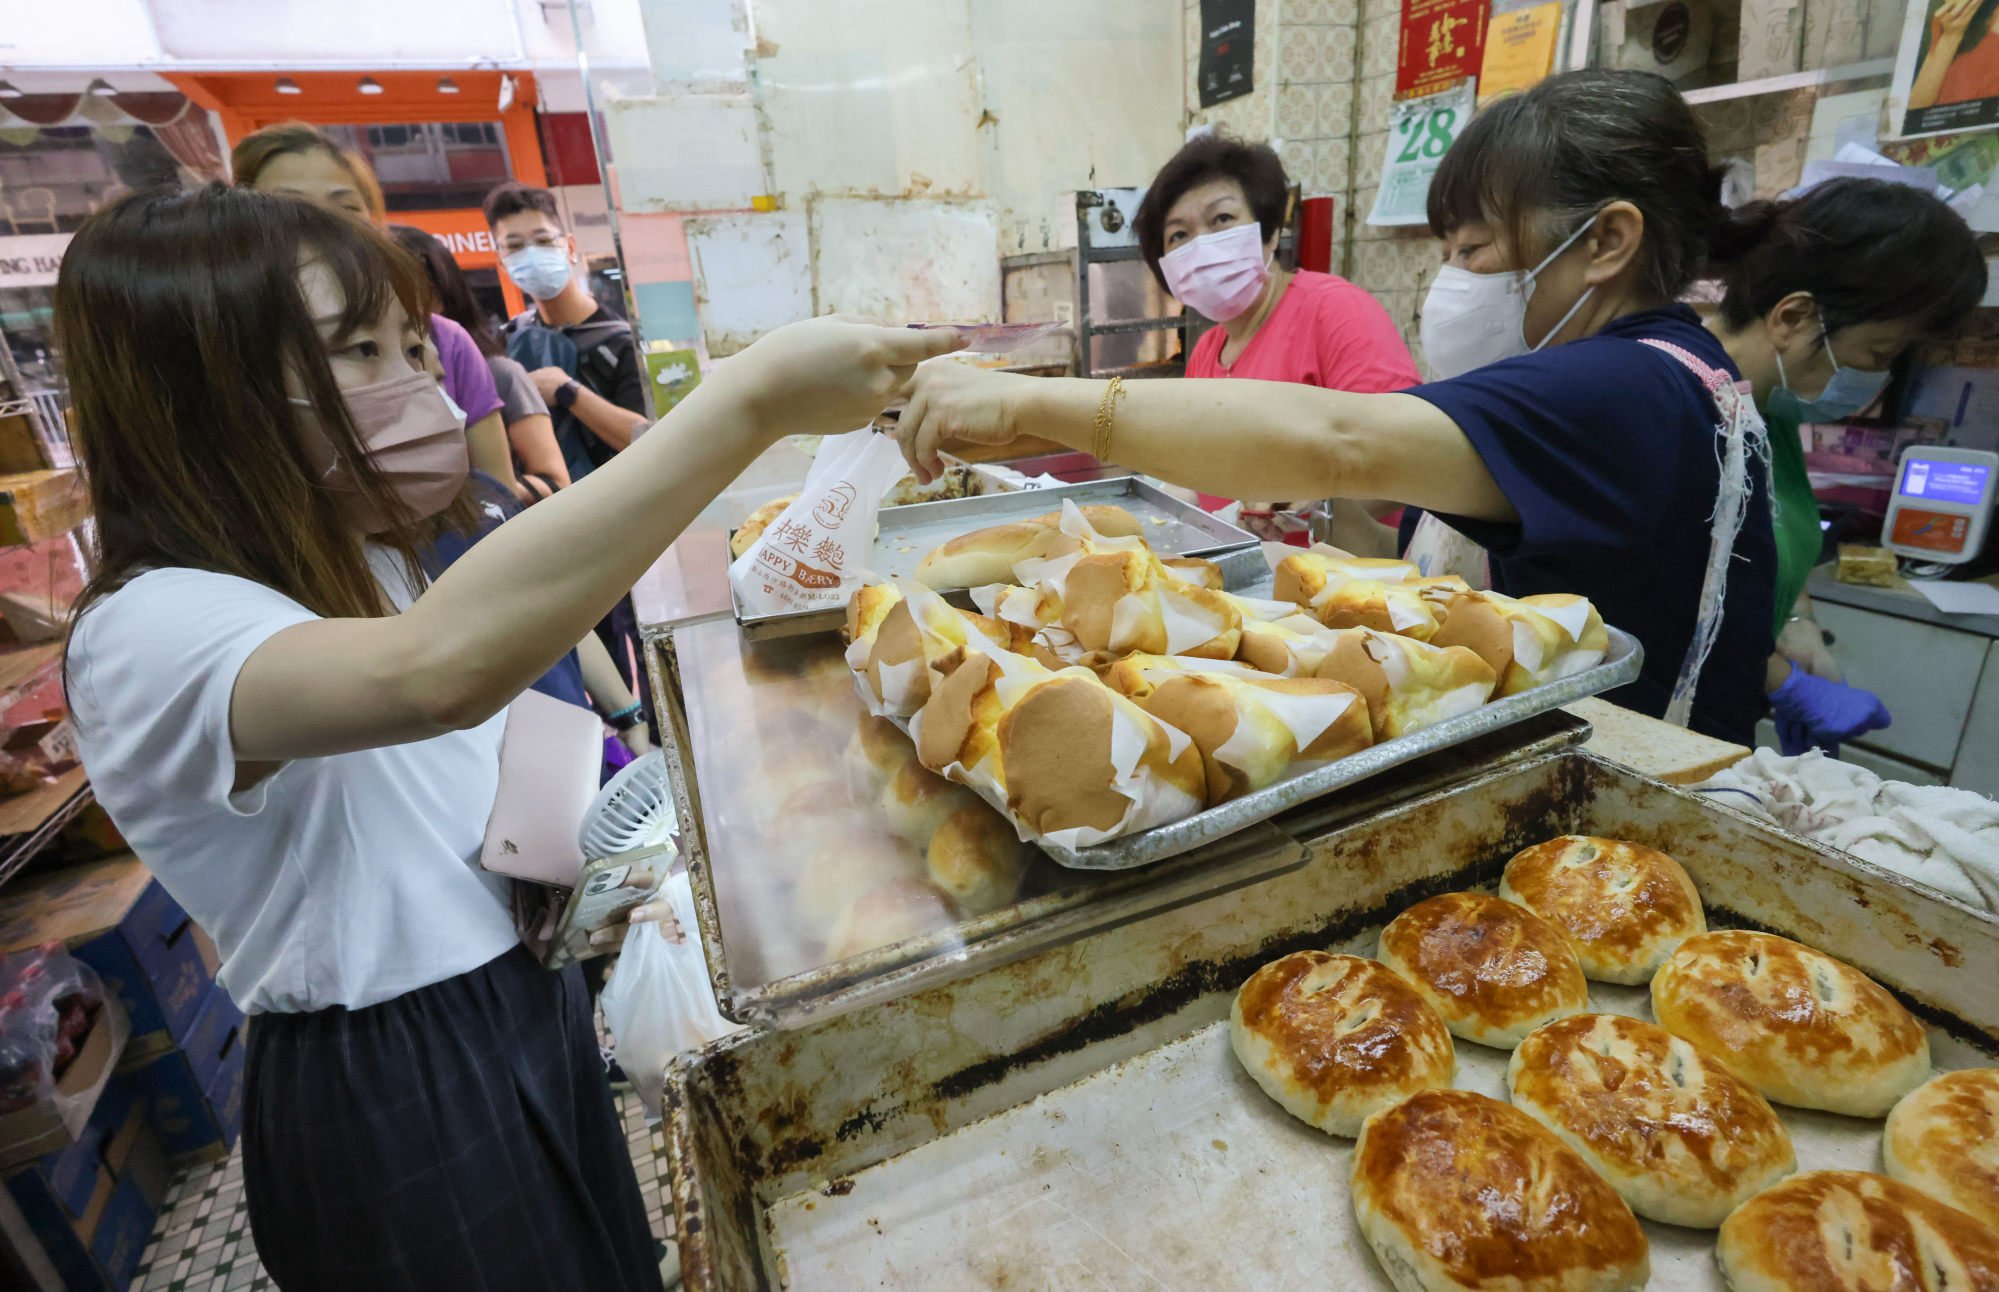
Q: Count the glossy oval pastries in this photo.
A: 8